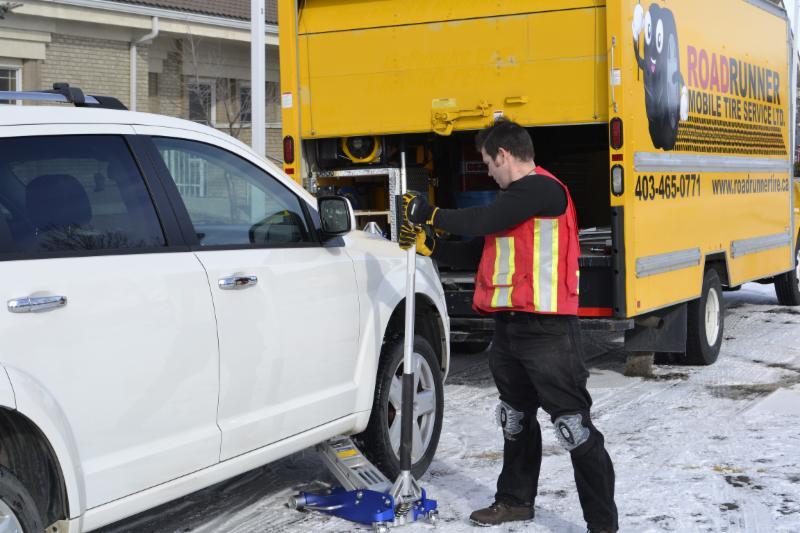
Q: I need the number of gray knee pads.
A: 2